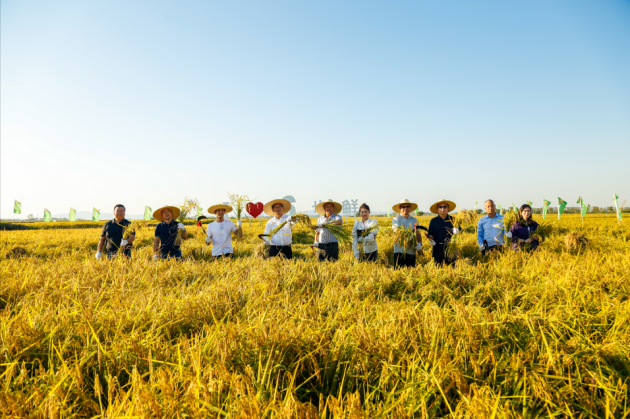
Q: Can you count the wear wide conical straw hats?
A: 6